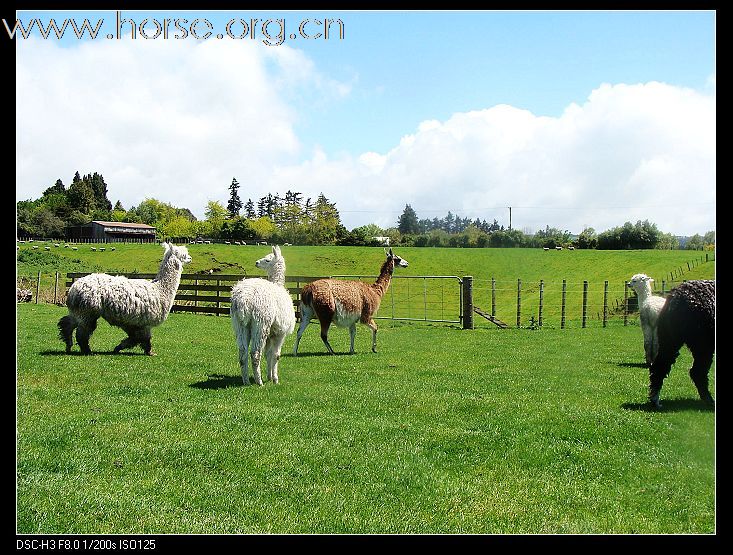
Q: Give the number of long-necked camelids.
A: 5